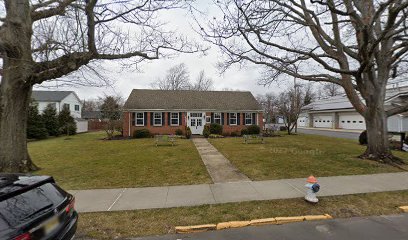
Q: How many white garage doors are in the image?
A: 3